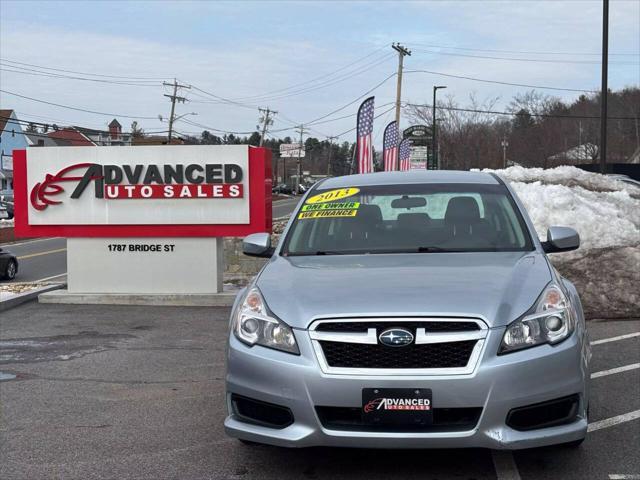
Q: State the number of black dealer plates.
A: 1